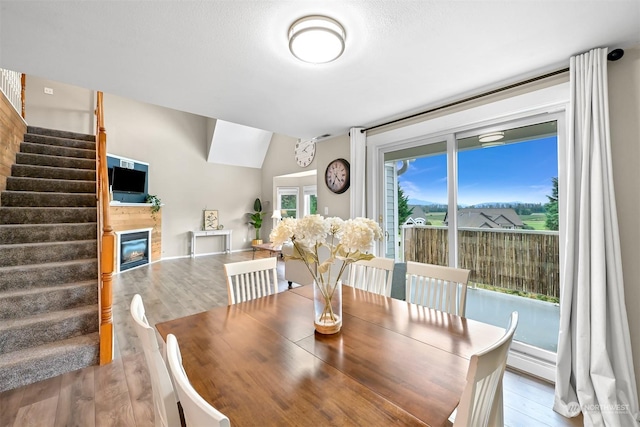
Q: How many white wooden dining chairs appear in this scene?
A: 6